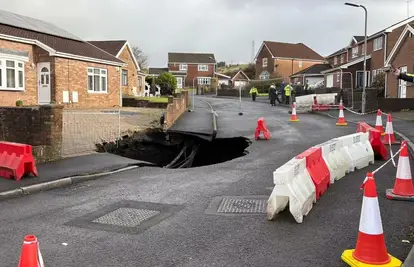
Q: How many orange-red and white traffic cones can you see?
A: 7